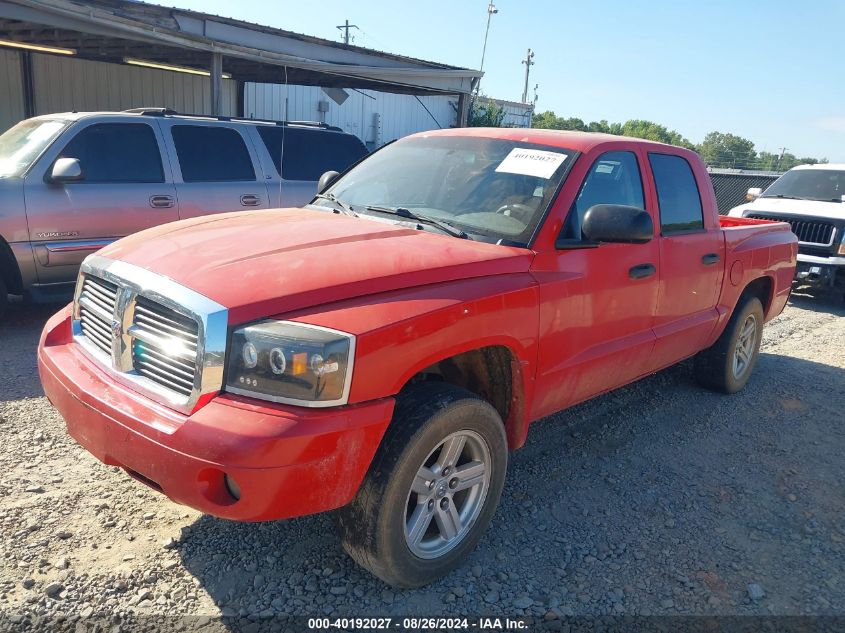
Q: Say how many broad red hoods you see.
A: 1